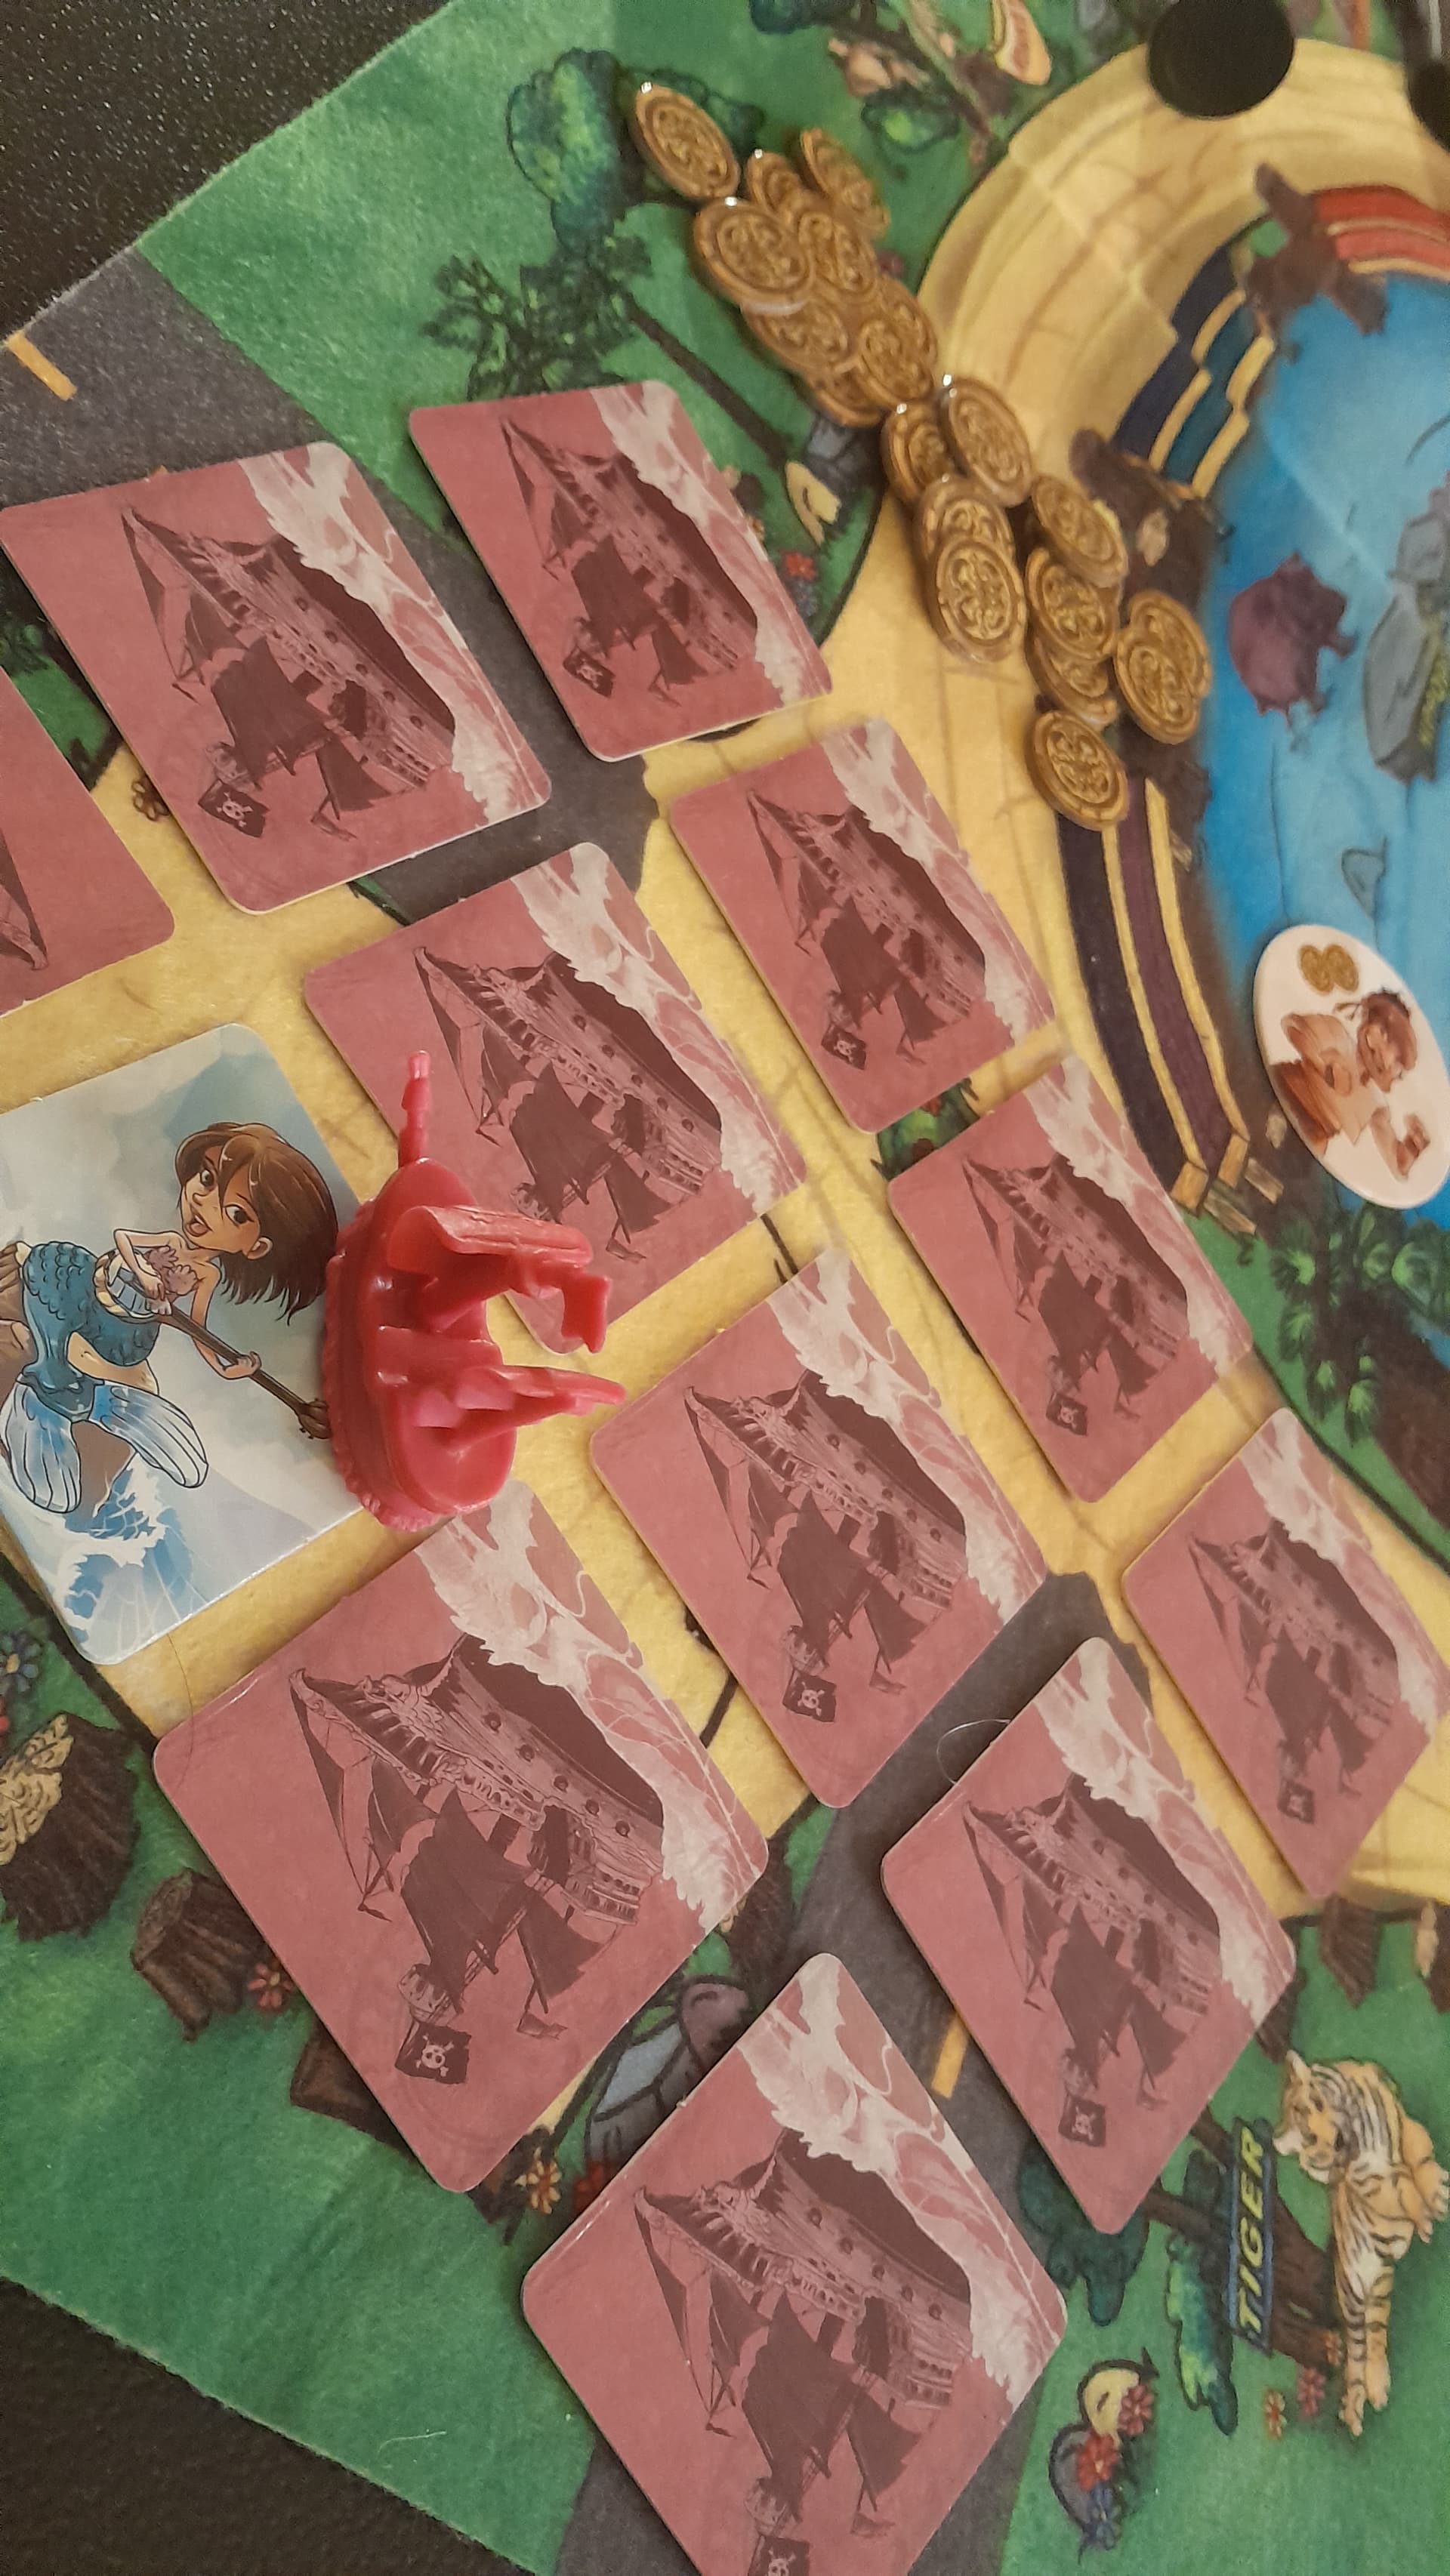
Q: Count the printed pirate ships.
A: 11